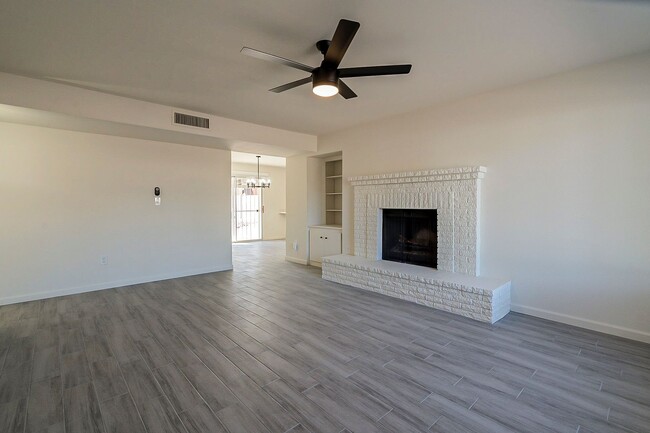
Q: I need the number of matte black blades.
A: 5